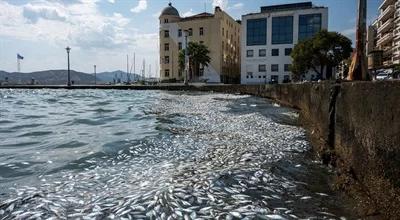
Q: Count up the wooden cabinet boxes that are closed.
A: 0